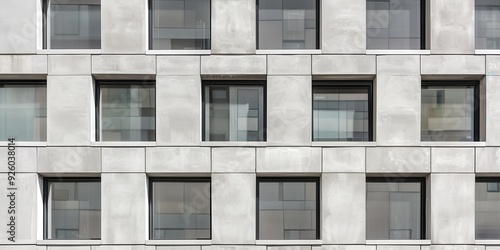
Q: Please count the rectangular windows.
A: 15